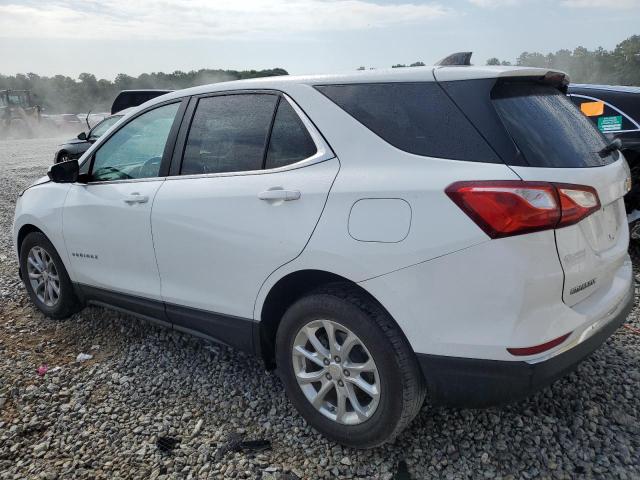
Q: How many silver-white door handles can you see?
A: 2